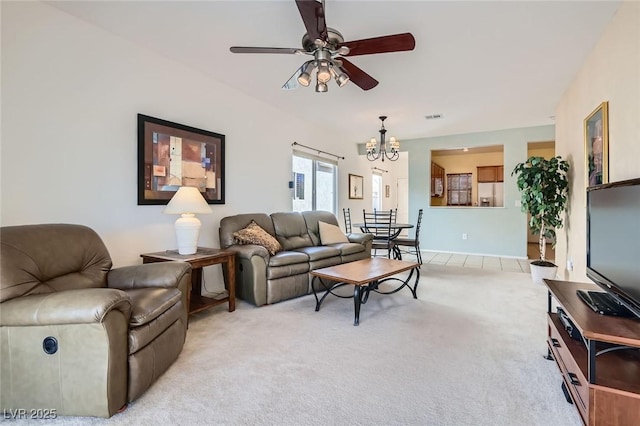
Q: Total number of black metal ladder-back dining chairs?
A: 4